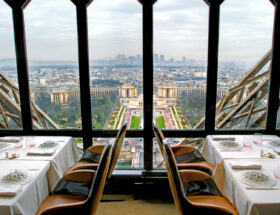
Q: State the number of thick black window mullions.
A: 5